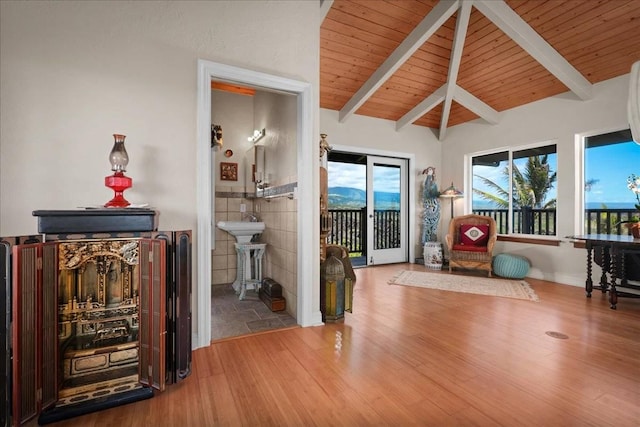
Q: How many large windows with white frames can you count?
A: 2